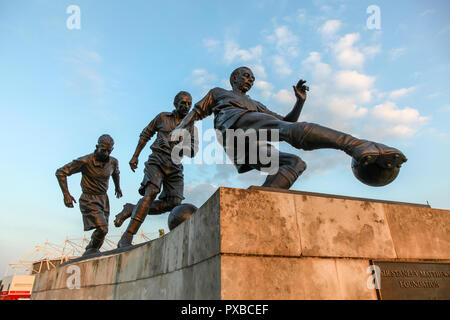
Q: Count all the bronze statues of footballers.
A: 3